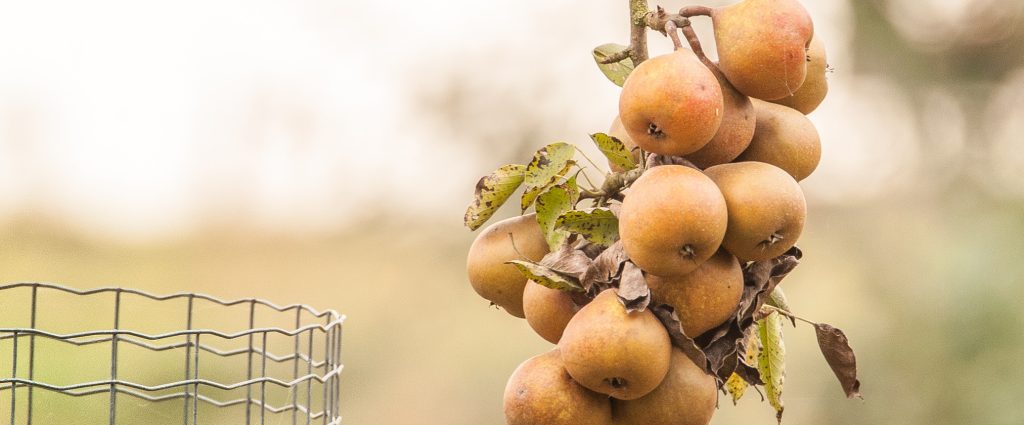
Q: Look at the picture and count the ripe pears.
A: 14